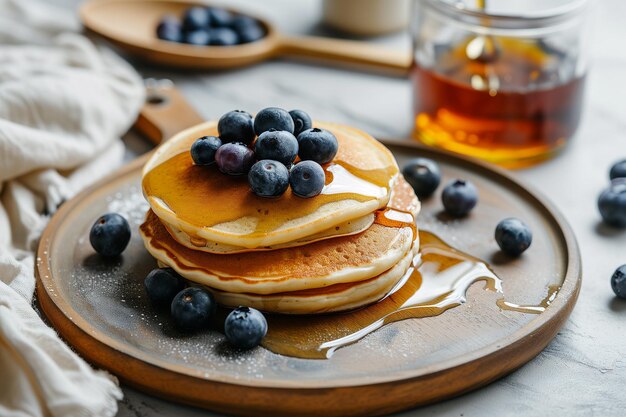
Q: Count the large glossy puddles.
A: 1